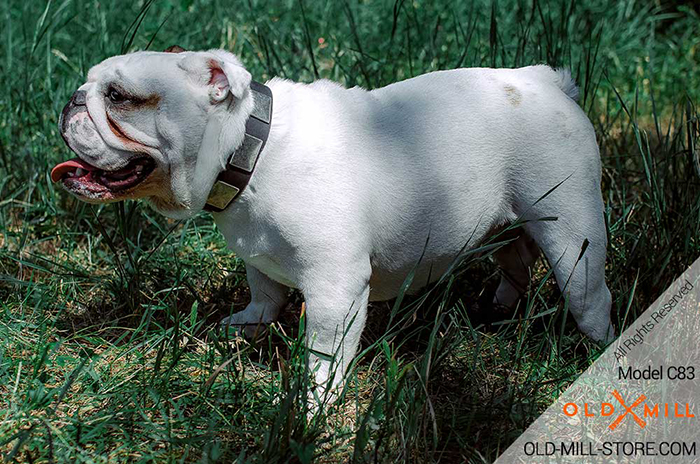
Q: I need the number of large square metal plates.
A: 3